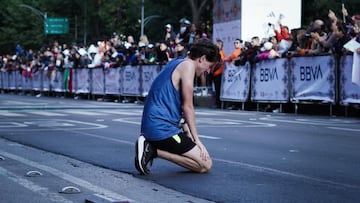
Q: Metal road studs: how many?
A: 3